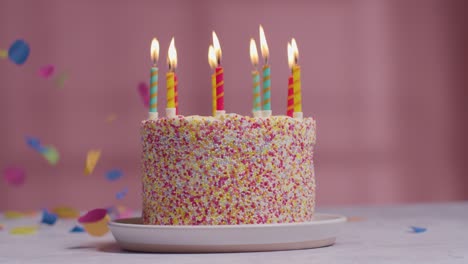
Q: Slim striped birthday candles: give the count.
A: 9